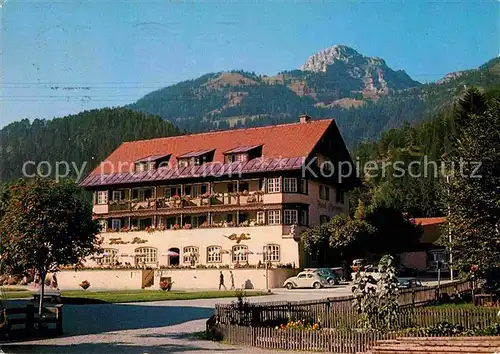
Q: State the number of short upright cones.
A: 0